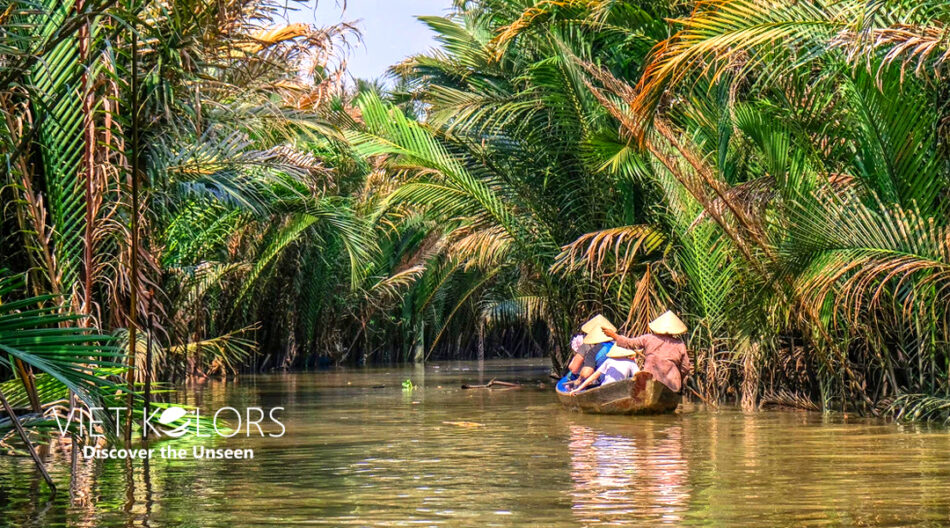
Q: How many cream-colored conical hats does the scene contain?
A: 4